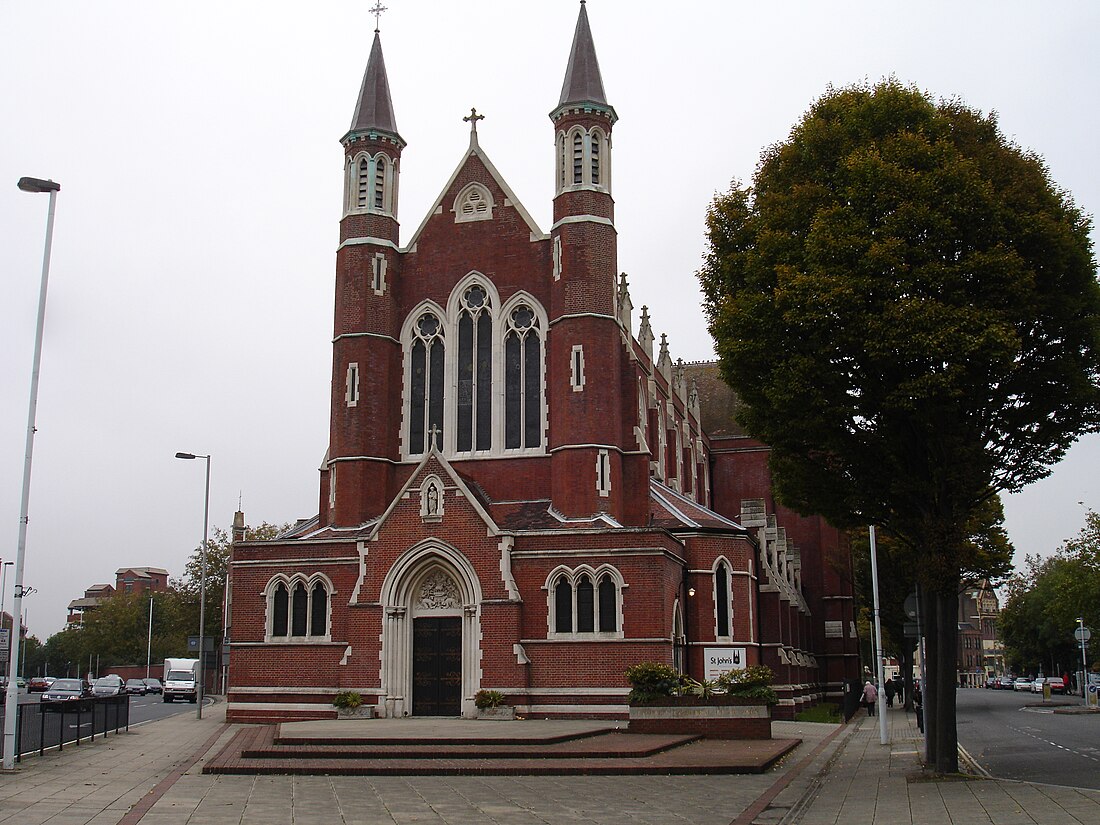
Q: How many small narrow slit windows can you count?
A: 6